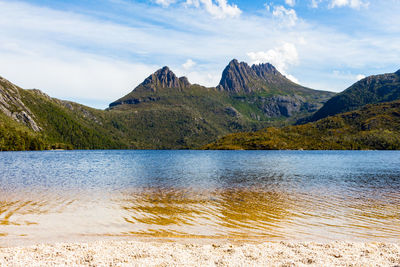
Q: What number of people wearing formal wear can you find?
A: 0